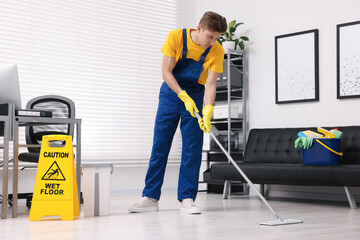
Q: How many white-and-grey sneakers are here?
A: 2